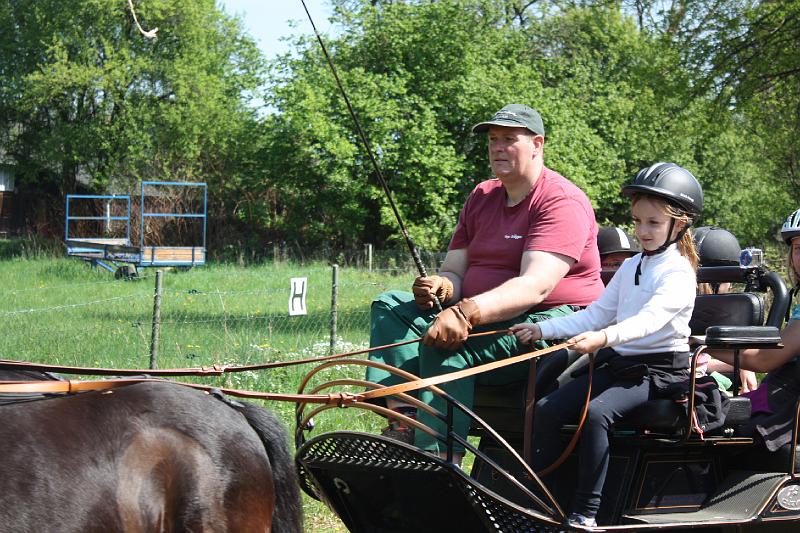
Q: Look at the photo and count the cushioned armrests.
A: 1